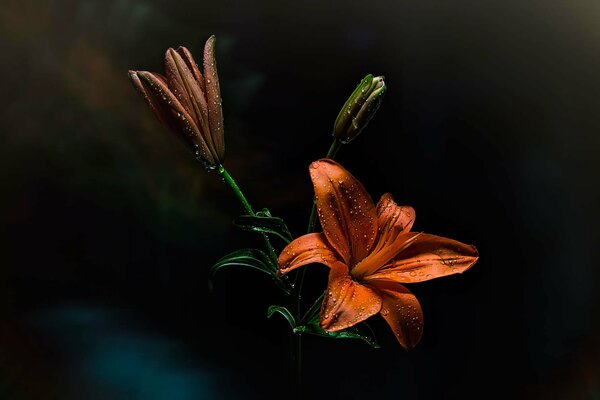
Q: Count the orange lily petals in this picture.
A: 6